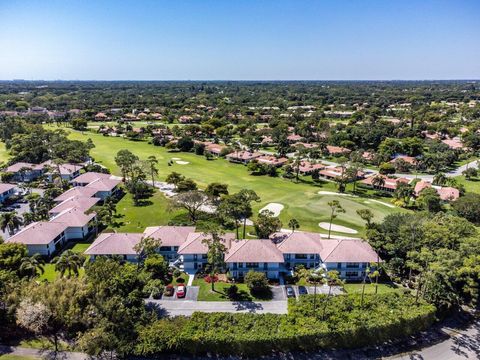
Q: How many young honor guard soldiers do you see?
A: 0